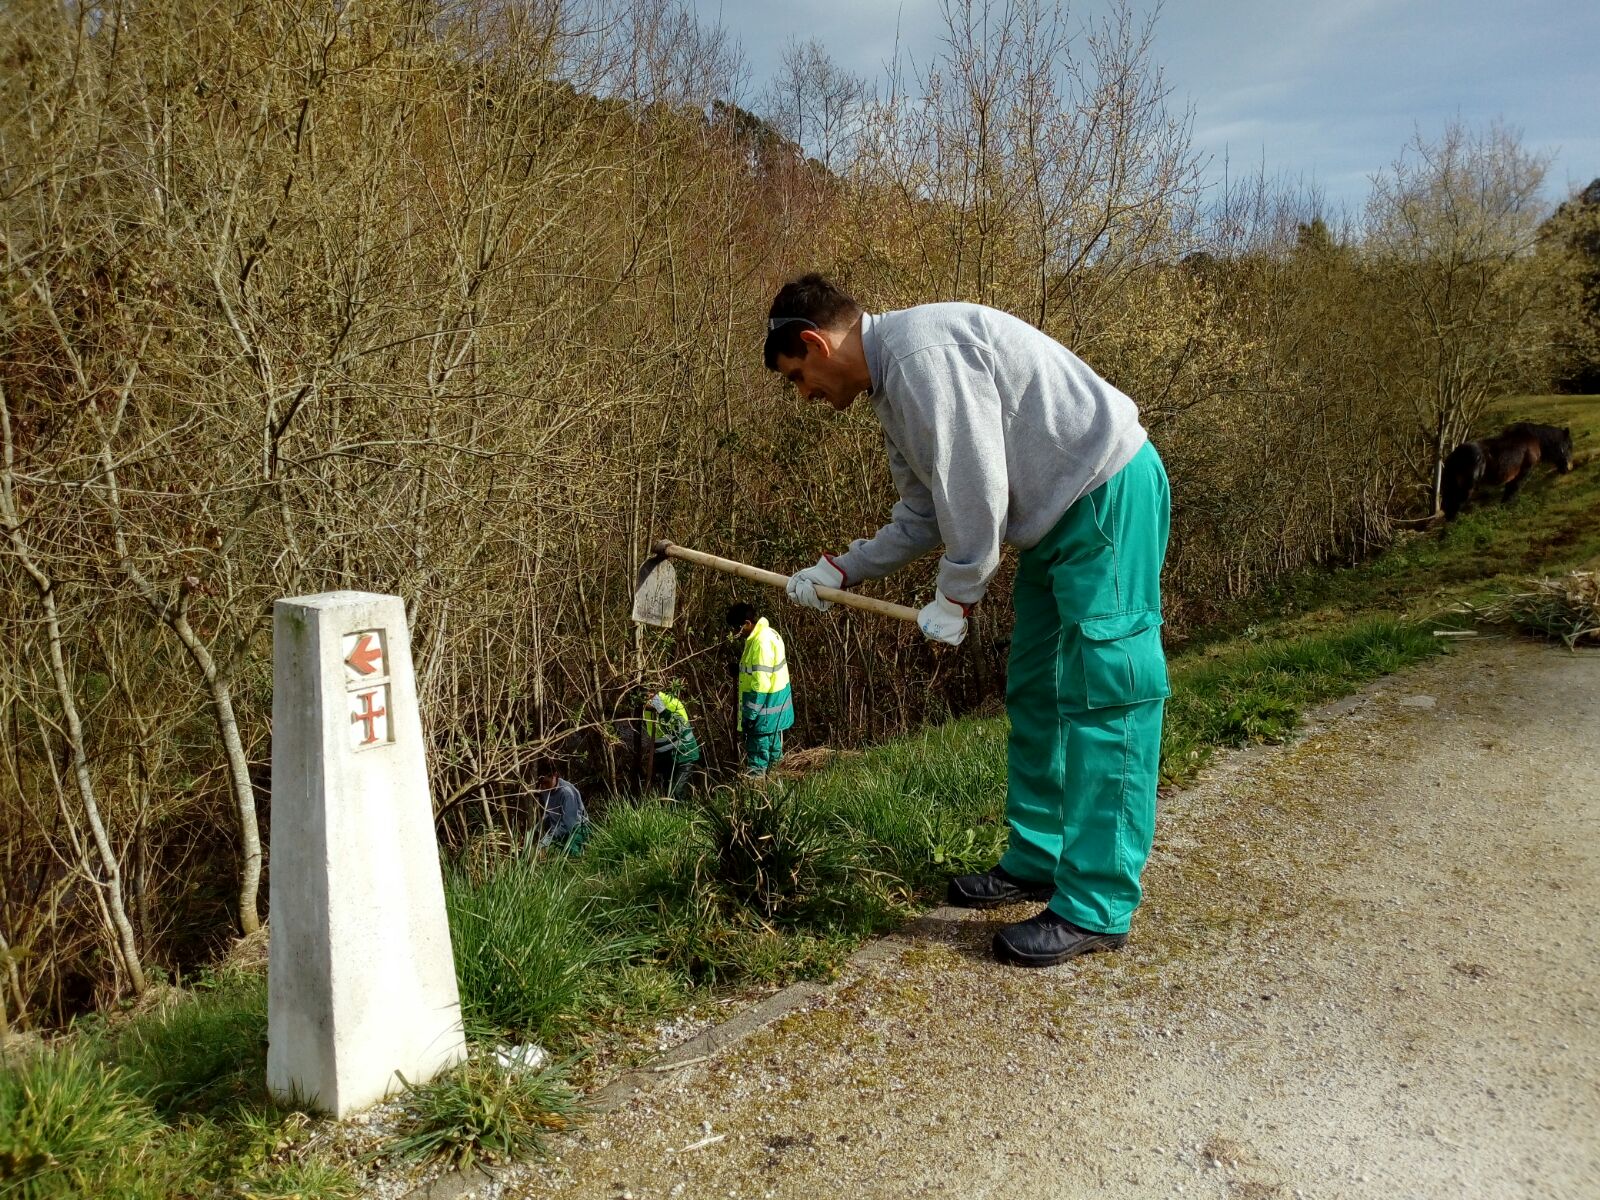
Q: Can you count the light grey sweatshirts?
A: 1